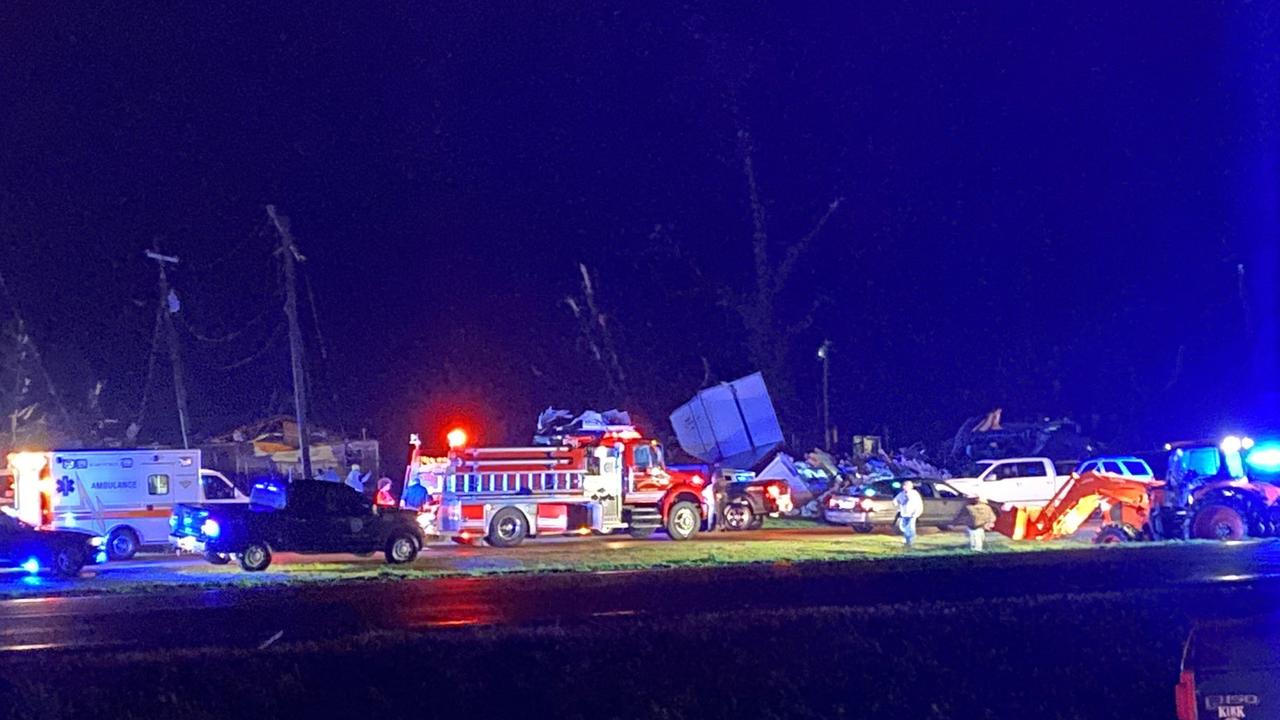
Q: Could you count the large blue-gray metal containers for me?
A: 1